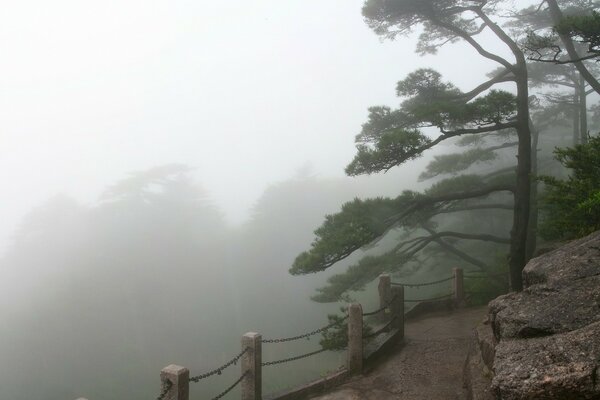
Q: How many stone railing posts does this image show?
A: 6